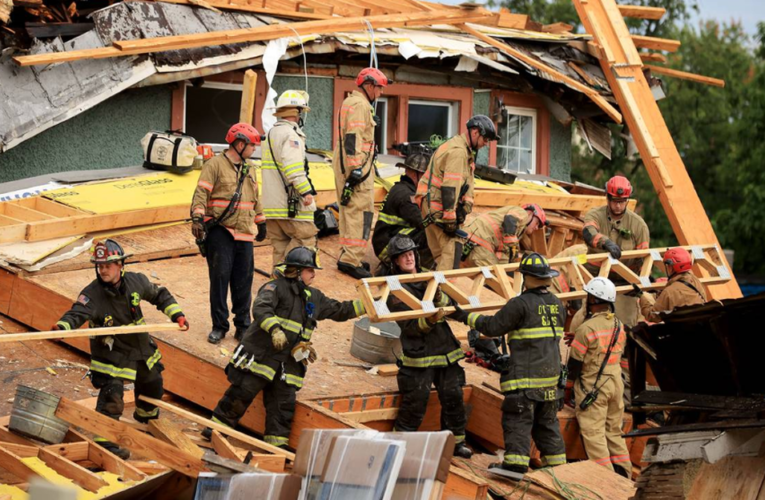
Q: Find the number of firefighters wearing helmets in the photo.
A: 13